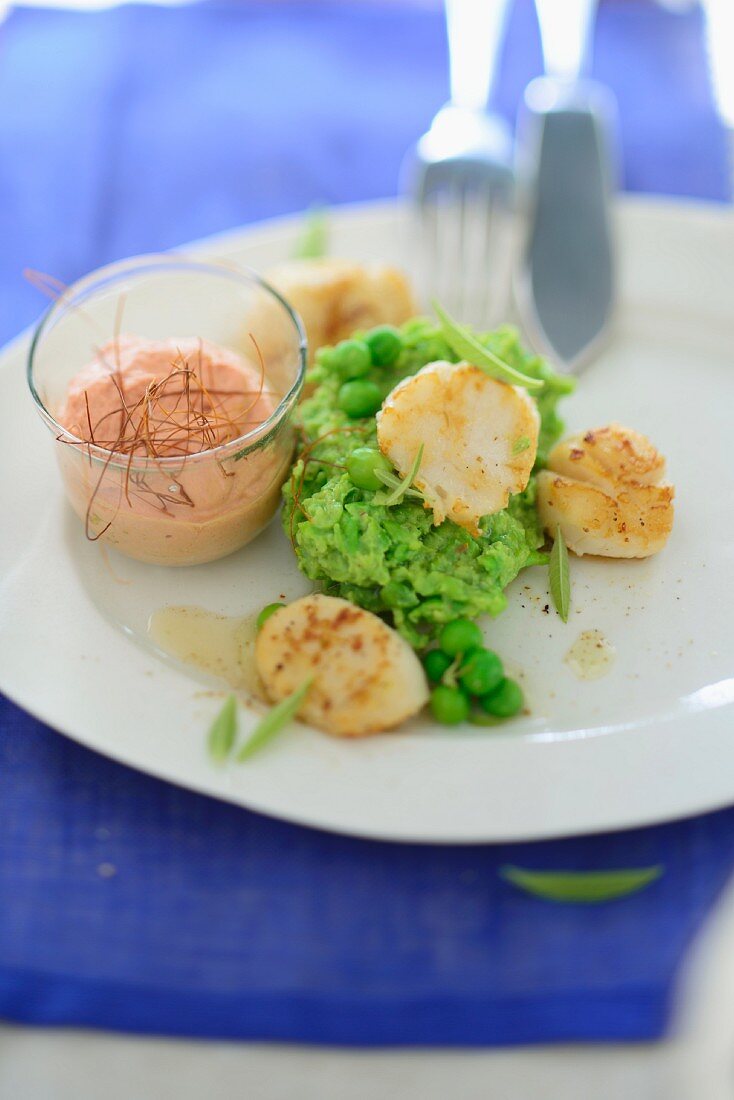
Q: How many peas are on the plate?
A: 10